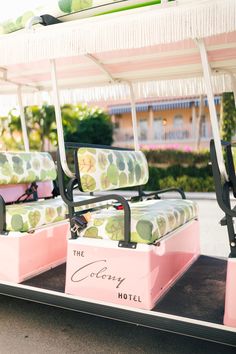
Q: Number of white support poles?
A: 4